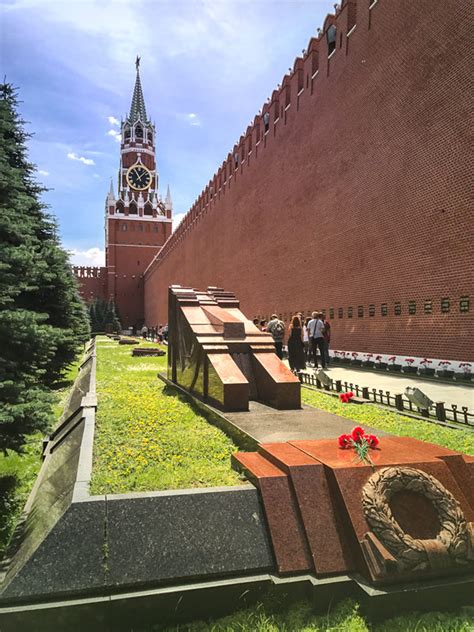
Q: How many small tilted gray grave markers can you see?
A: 2